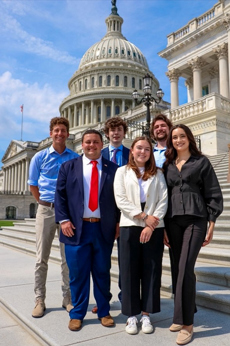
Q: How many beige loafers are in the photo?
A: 2